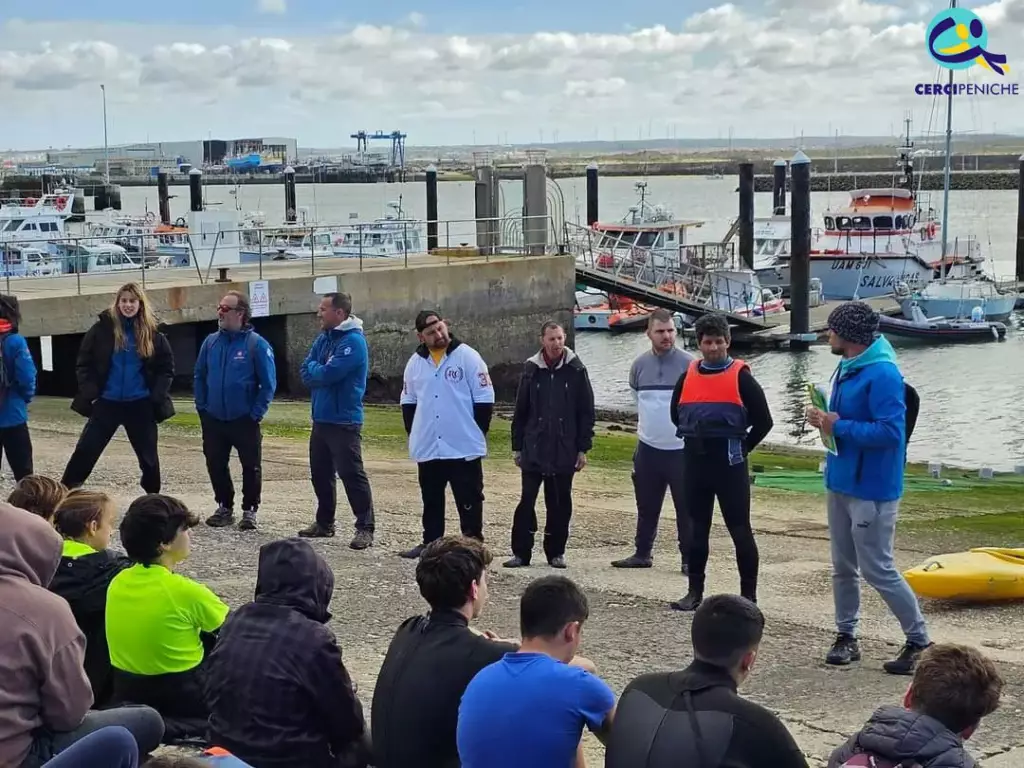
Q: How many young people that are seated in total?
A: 9